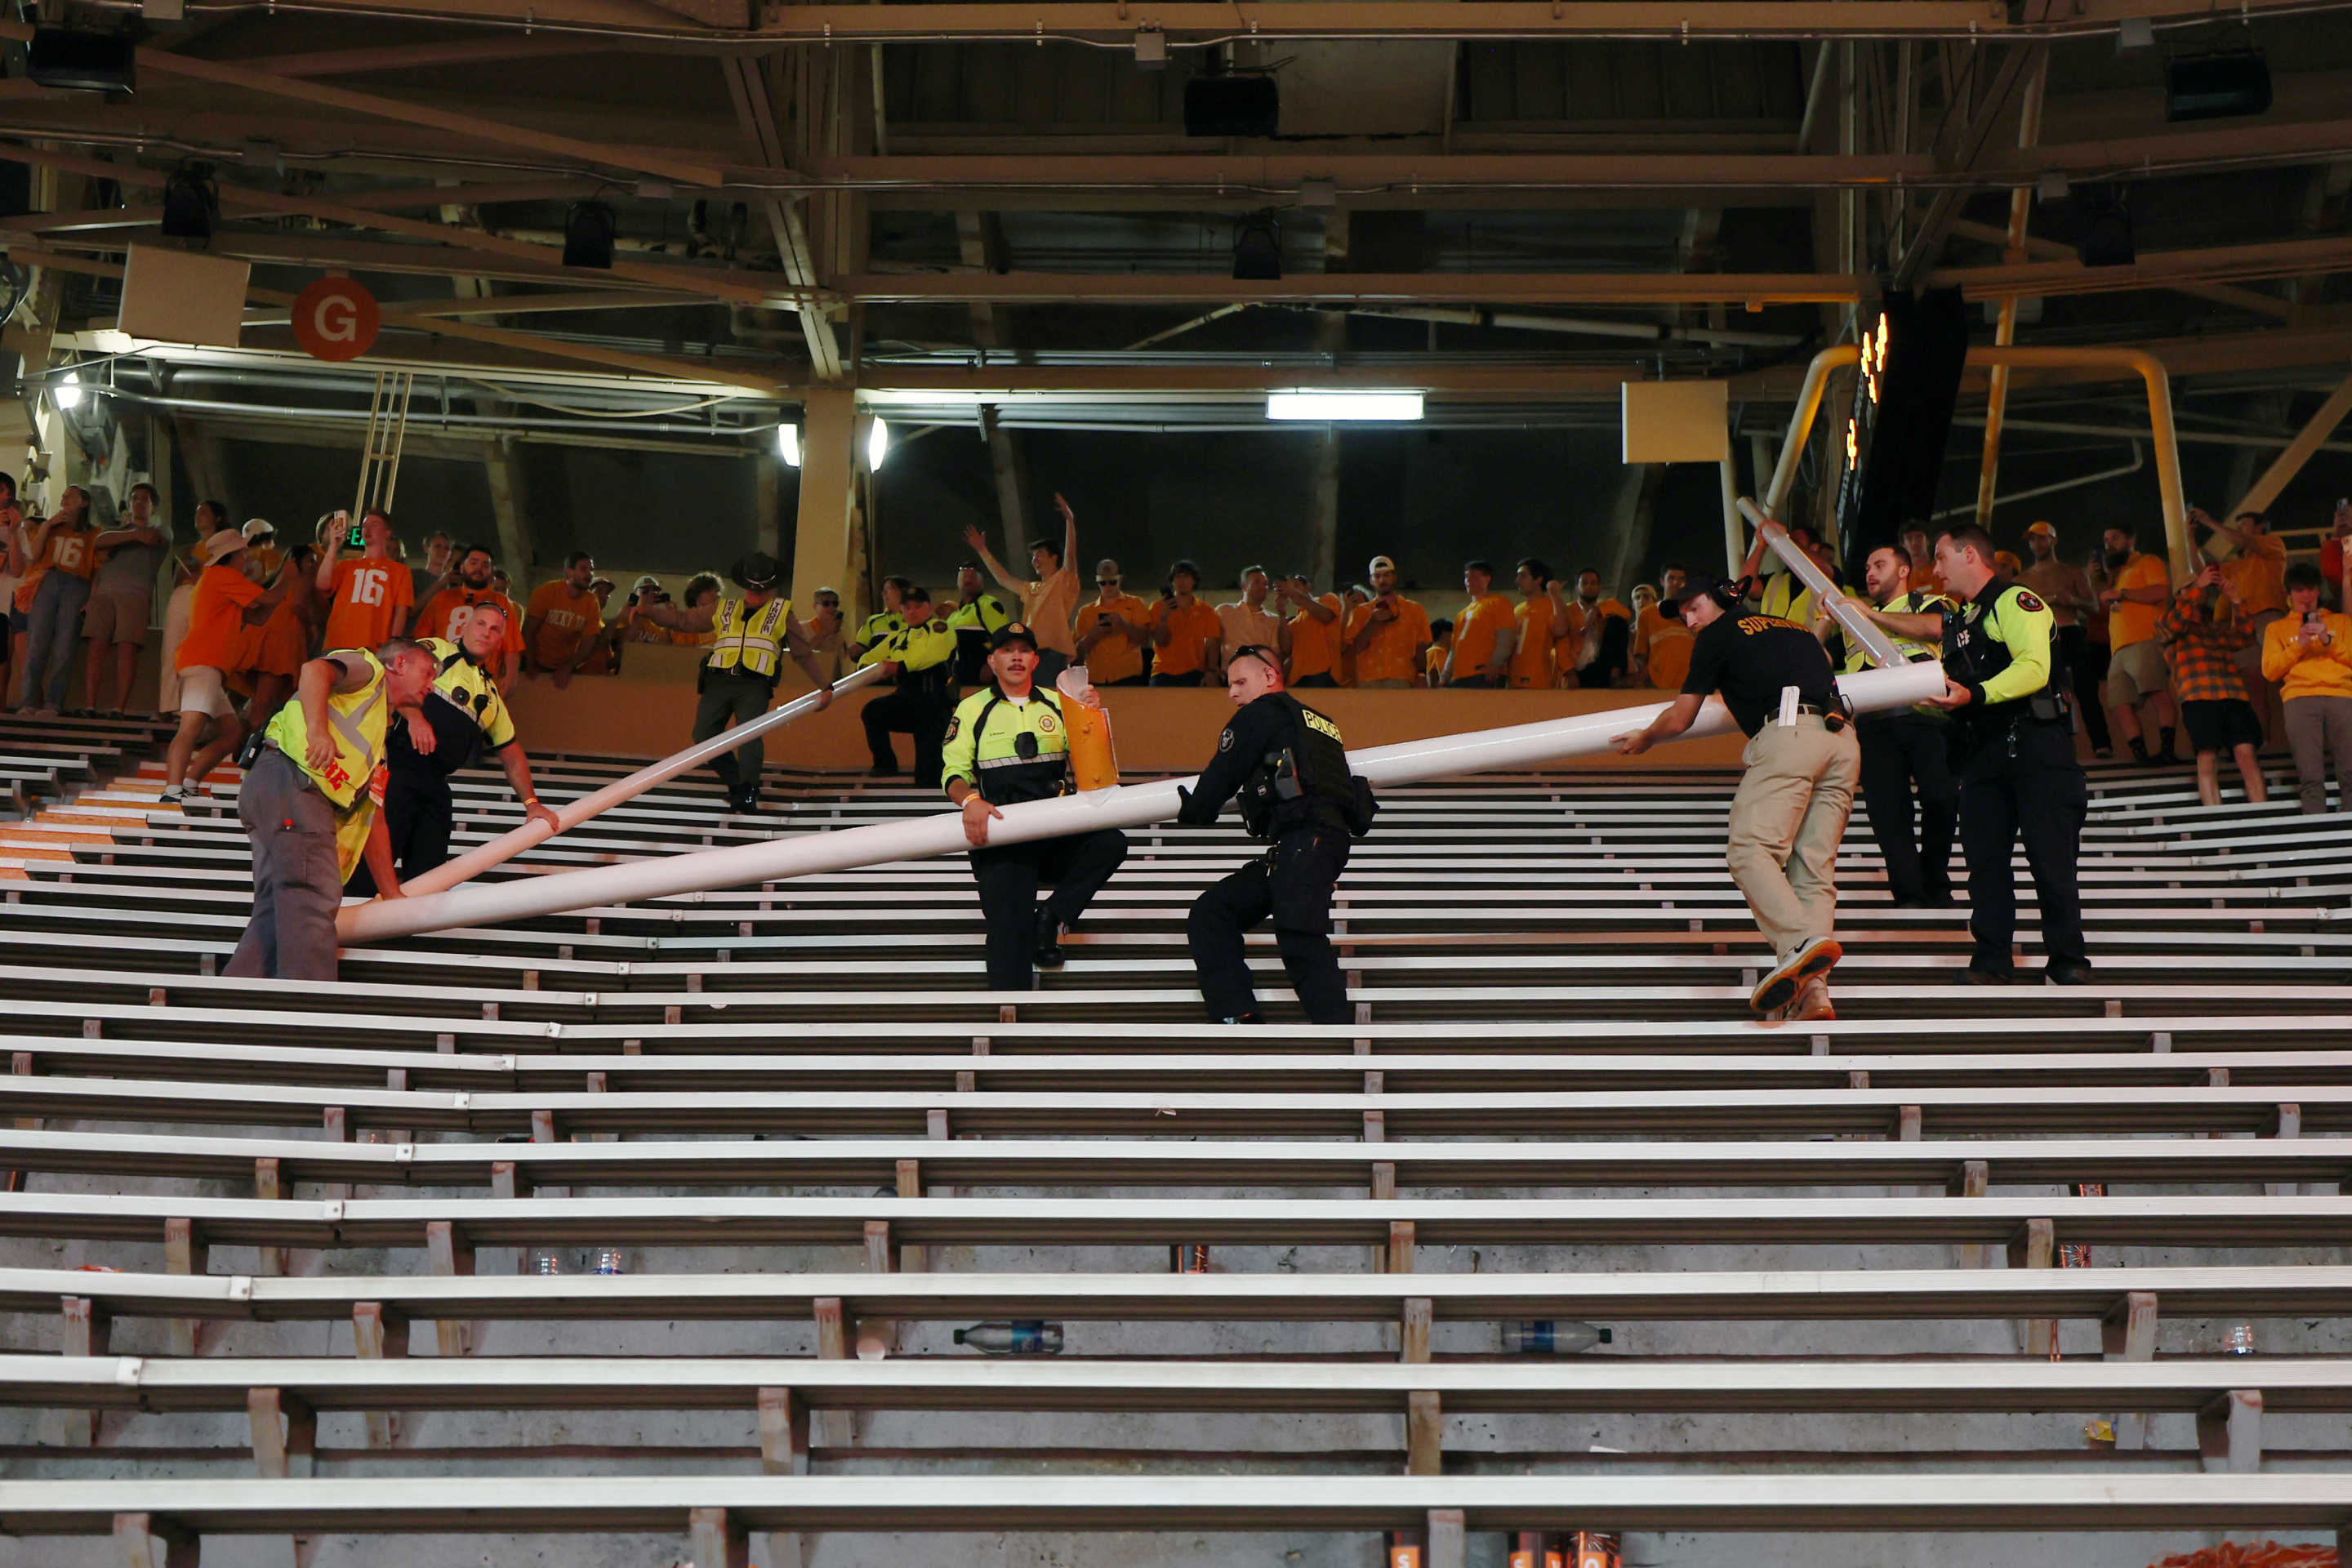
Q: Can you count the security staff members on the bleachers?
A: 12